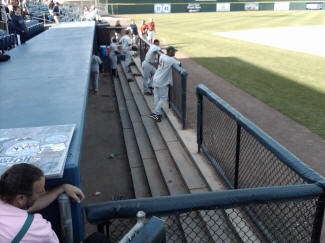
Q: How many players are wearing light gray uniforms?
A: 5